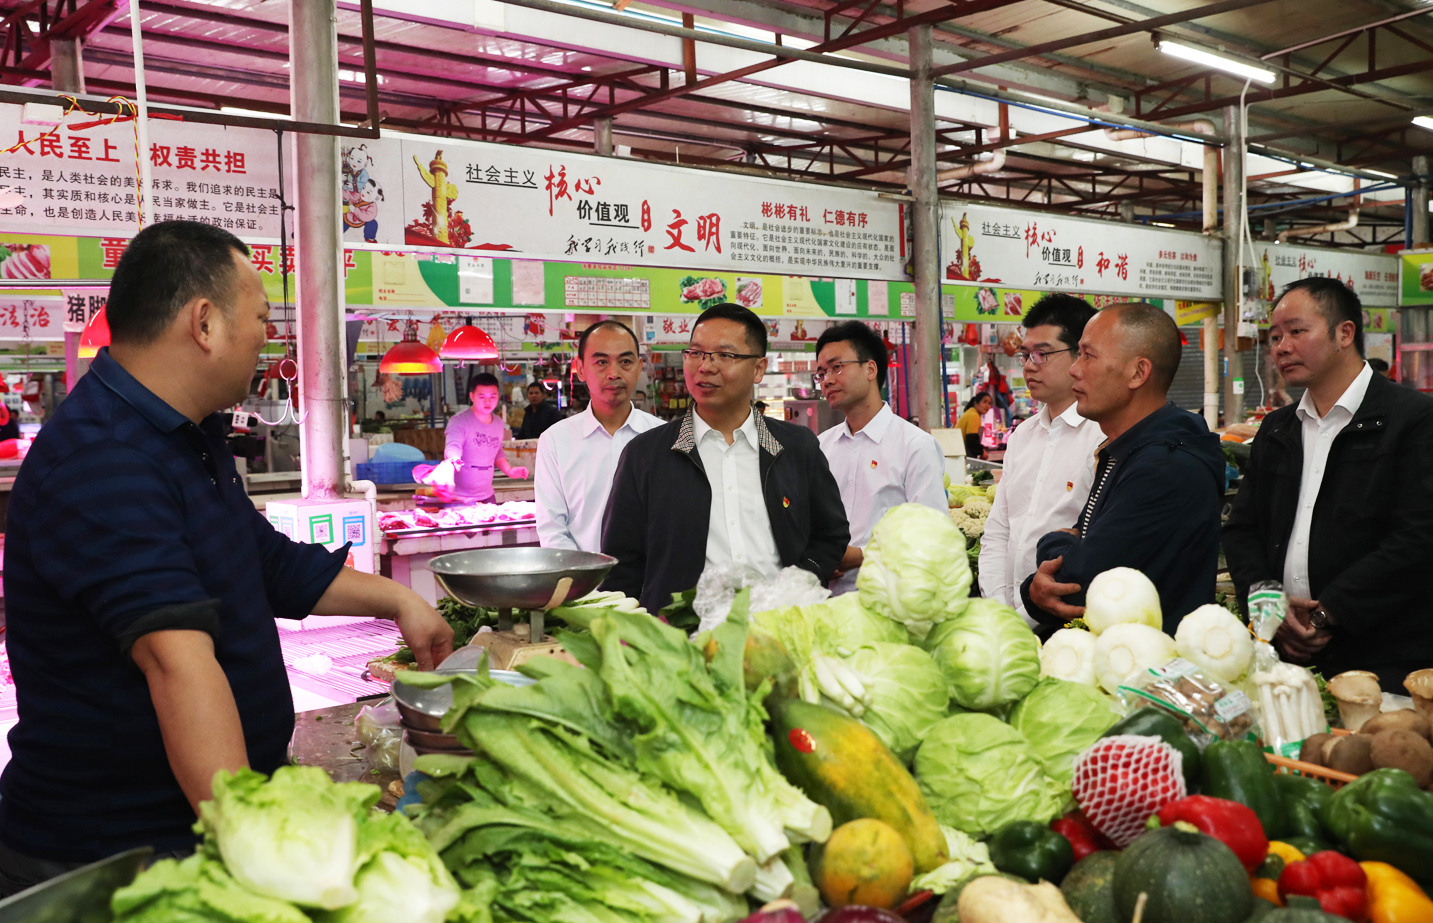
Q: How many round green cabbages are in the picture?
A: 6